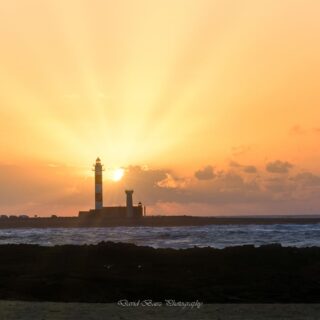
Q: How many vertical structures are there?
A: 2